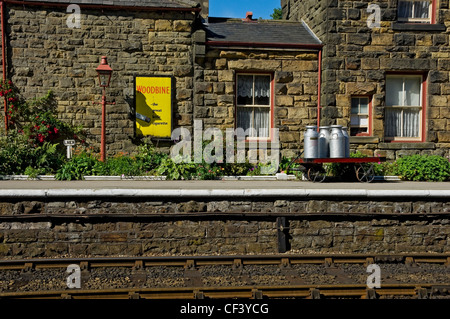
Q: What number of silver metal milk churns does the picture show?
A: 4